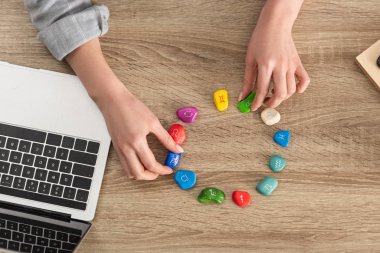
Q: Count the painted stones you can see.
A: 12